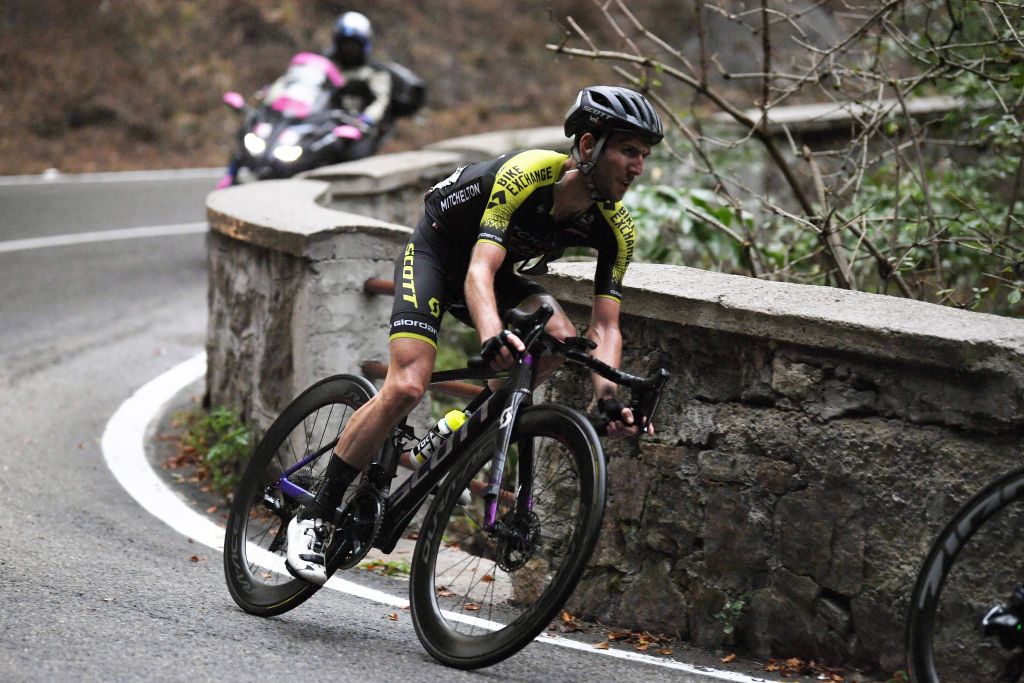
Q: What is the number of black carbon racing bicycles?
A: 2